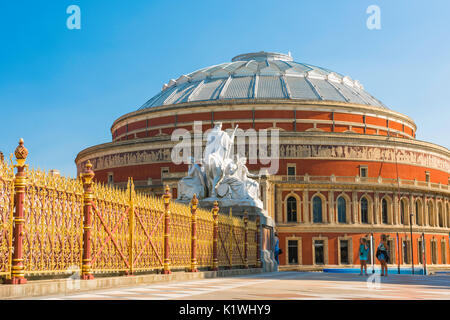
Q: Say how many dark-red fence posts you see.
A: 7